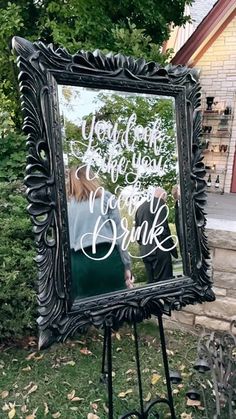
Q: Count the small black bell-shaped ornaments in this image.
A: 3